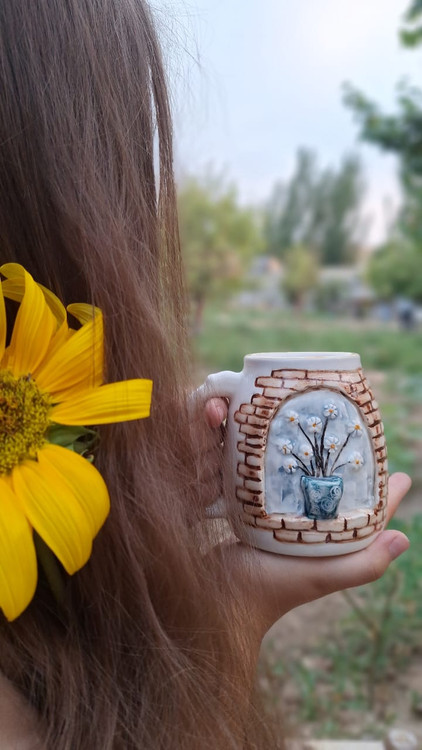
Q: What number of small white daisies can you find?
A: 9